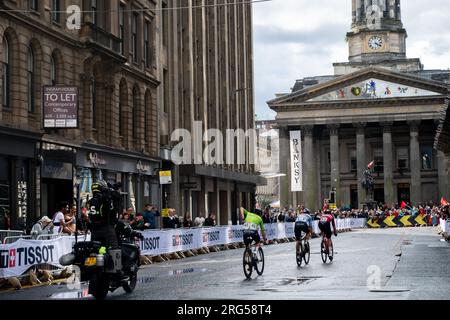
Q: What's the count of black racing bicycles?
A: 3